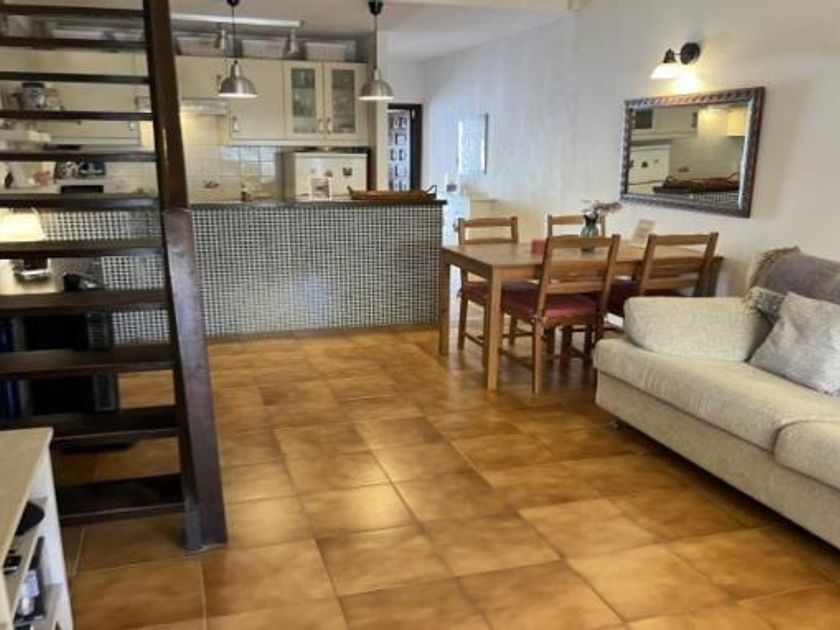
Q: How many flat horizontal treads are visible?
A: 11